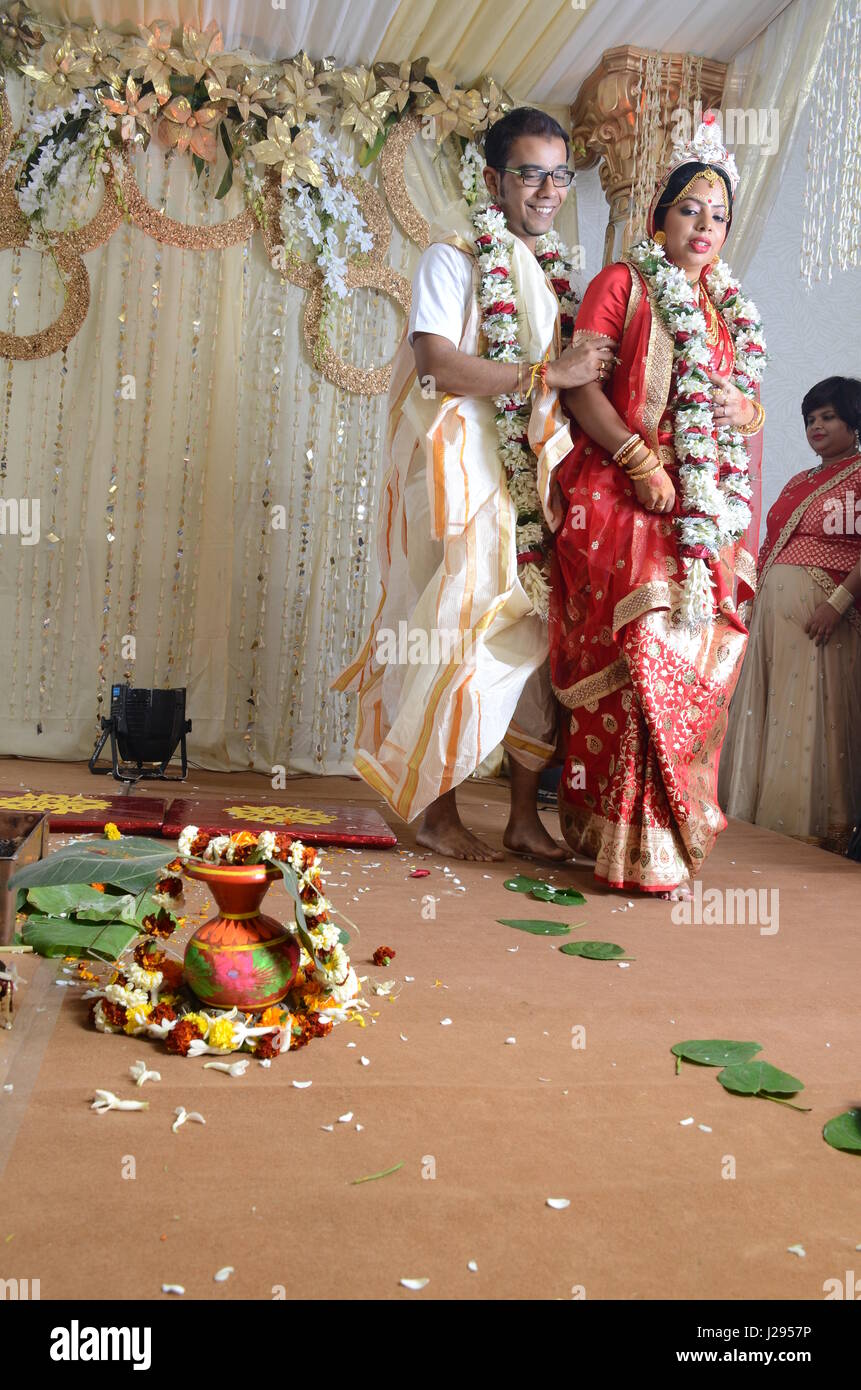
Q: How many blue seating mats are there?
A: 0